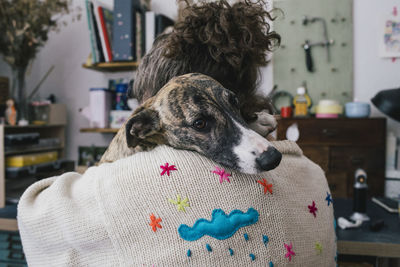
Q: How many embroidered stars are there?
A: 9